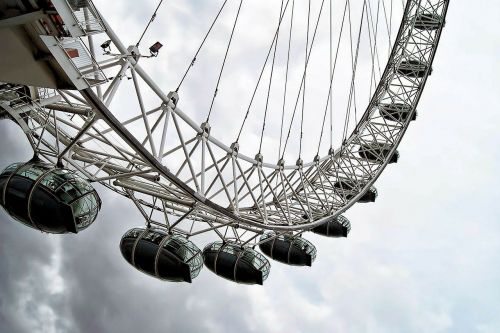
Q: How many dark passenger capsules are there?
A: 10